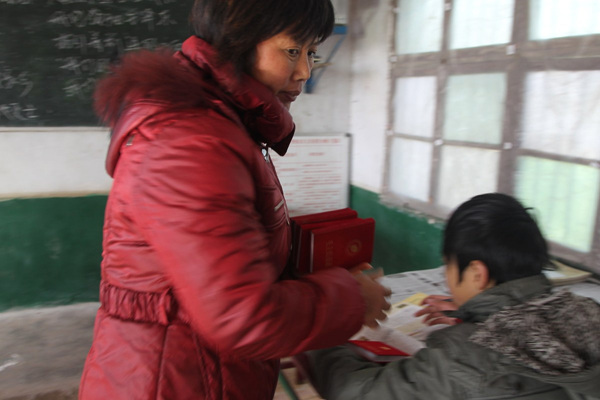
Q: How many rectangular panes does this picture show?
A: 9